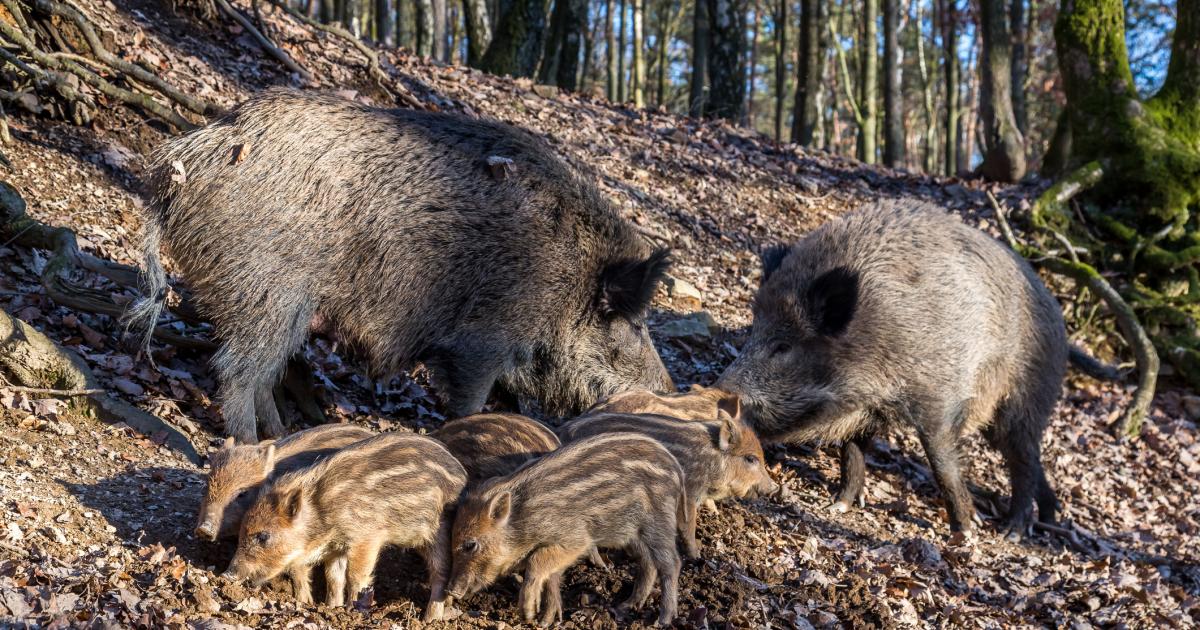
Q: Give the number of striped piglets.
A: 6